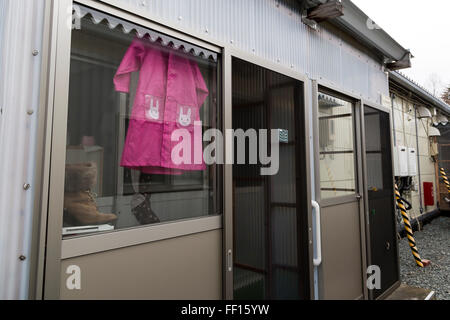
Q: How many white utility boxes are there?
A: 2